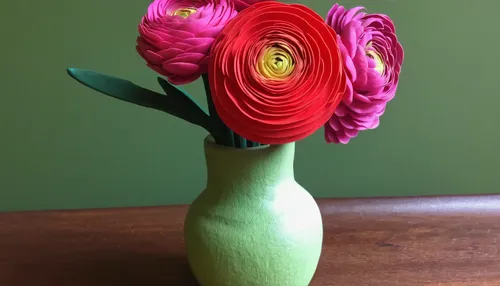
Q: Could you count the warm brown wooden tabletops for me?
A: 1